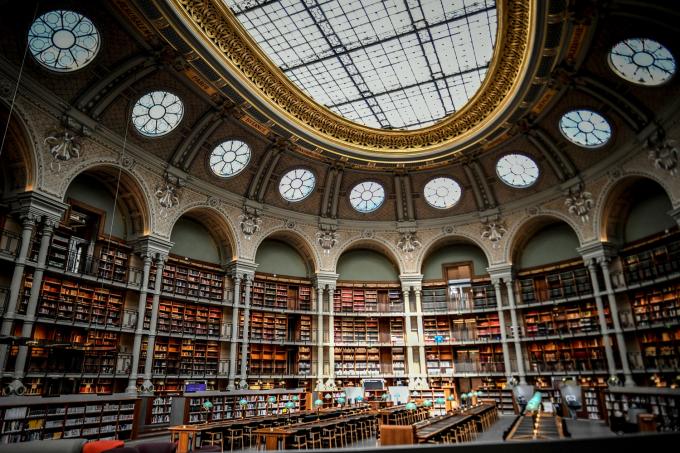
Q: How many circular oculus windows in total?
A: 9